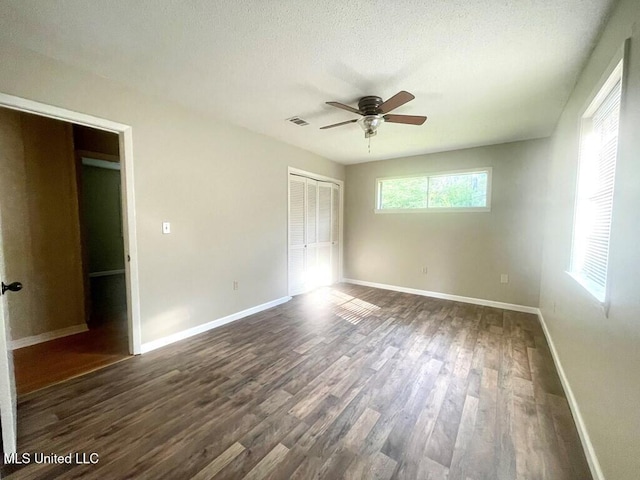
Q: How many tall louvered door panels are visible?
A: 4